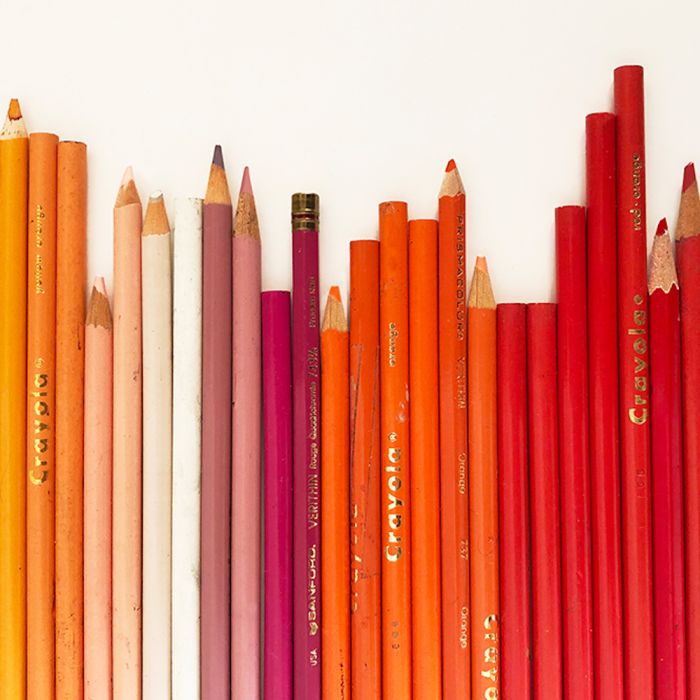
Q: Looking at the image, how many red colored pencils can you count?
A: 7